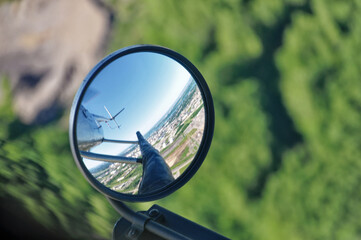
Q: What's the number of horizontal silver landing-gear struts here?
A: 2